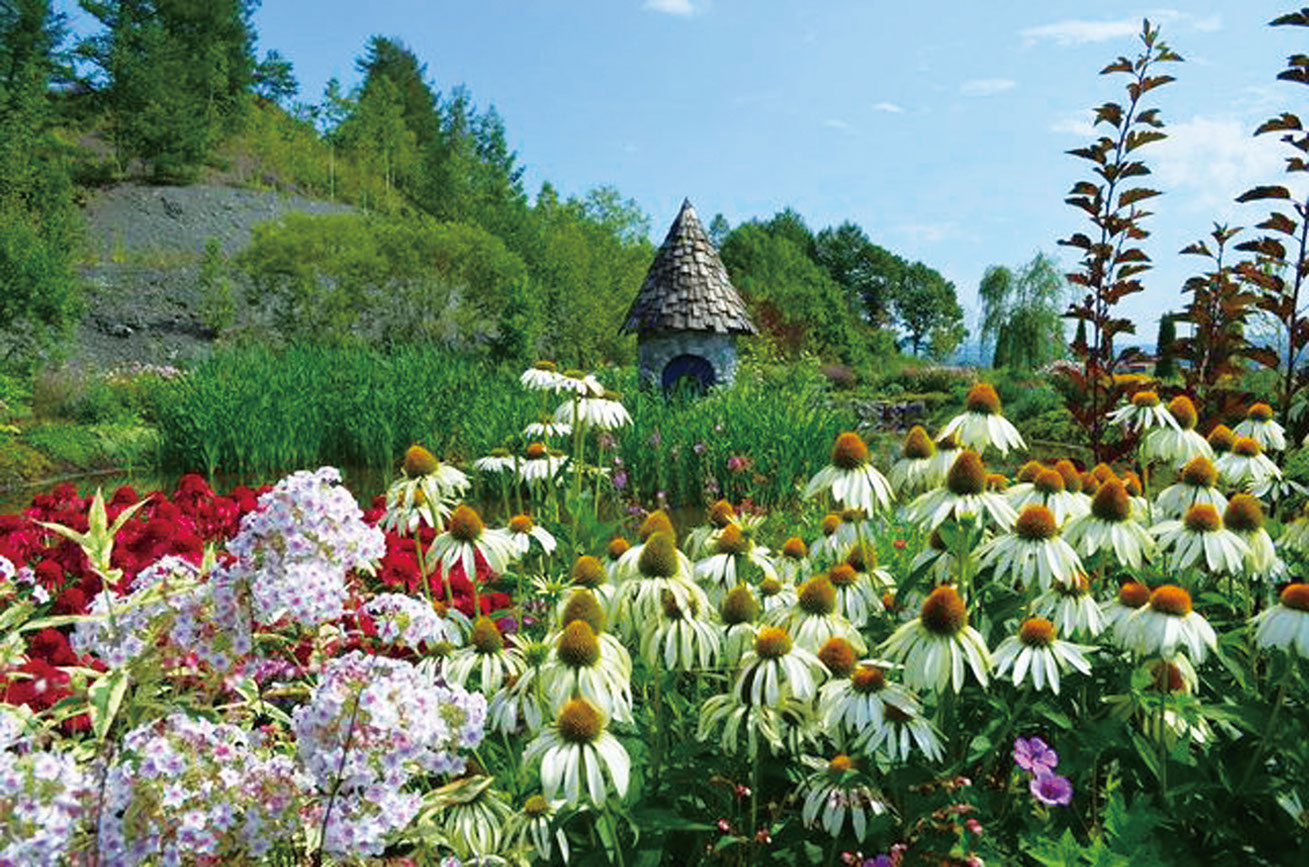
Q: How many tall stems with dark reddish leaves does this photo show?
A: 3